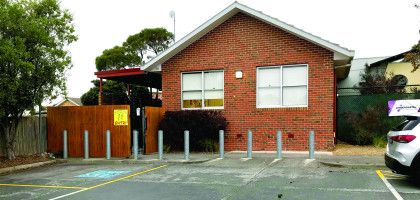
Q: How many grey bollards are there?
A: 10